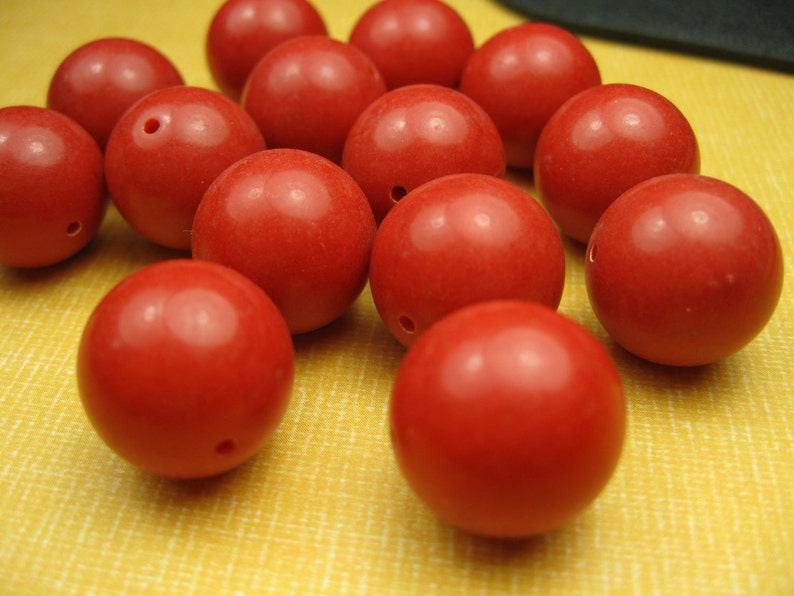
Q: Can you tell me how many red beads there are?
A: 14